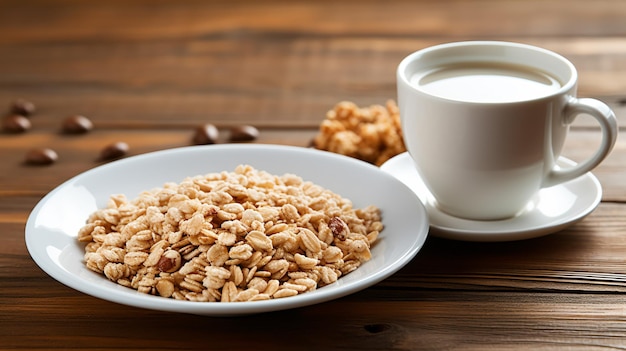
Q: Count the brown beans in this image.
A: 7